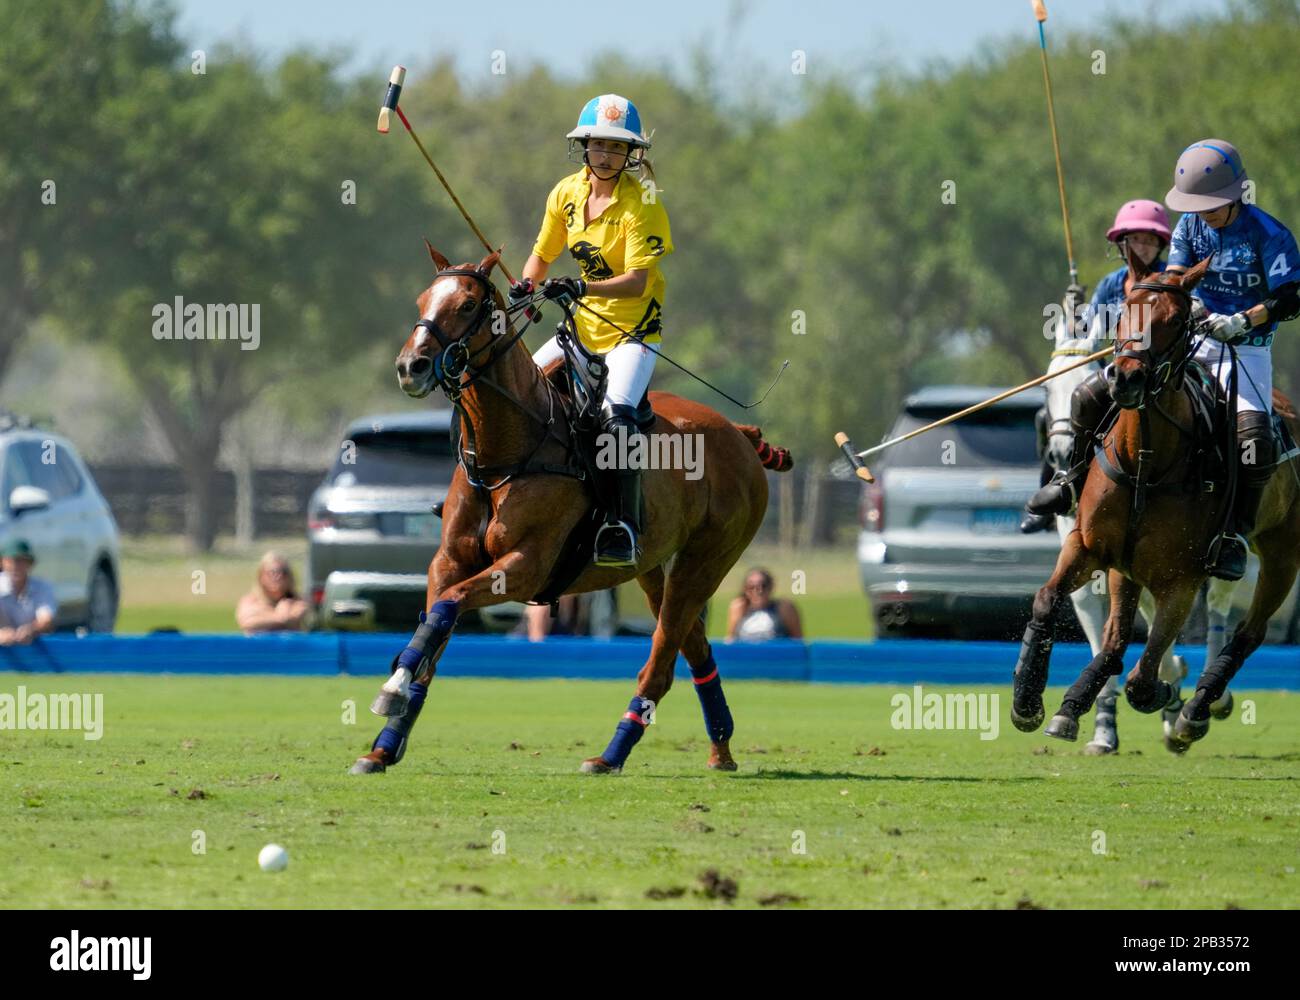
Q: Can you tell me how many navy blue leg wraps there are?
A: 4